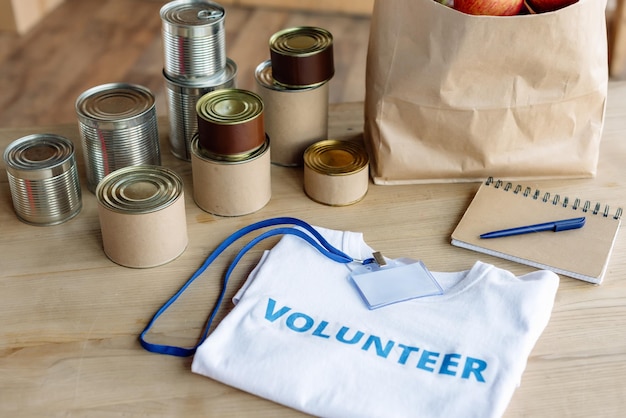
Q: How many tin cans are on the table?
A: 10